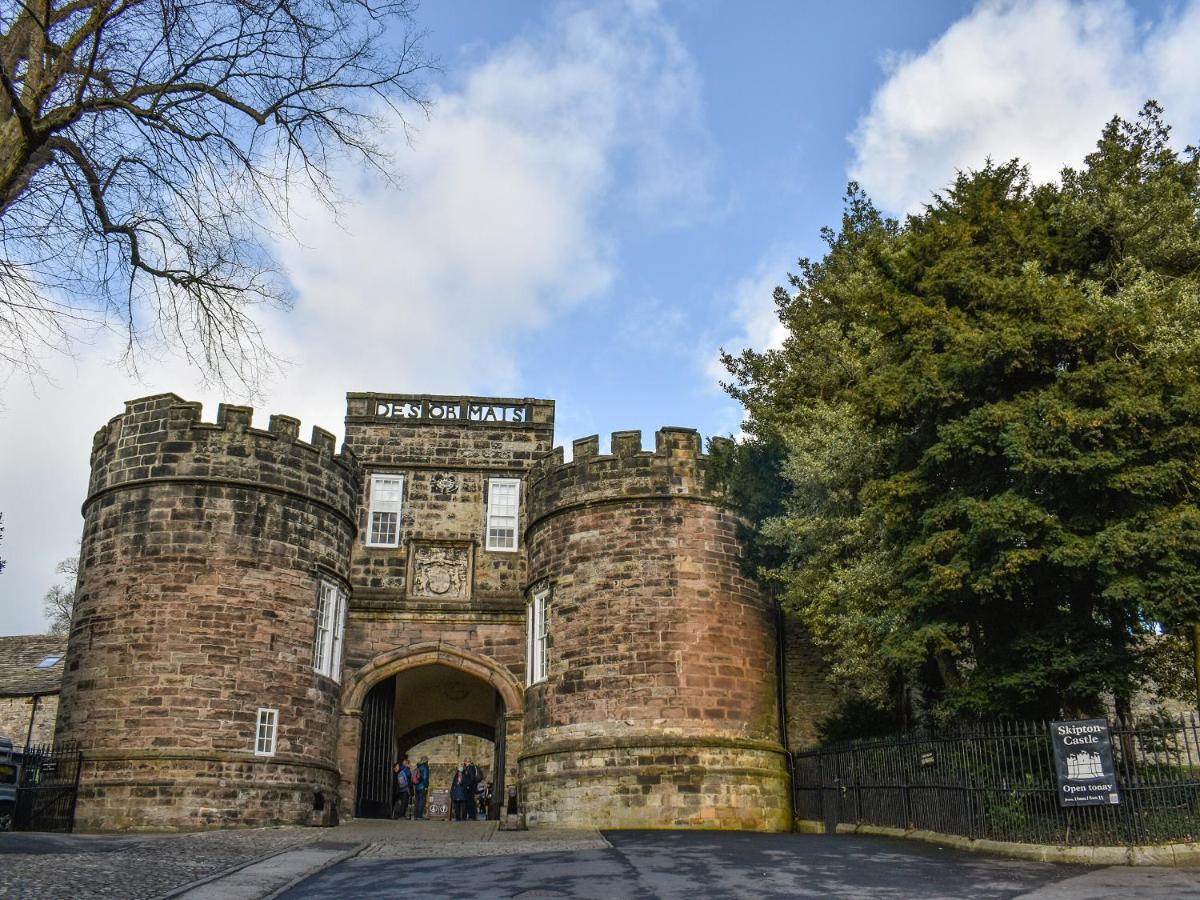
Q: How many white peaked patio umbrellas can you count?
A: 0